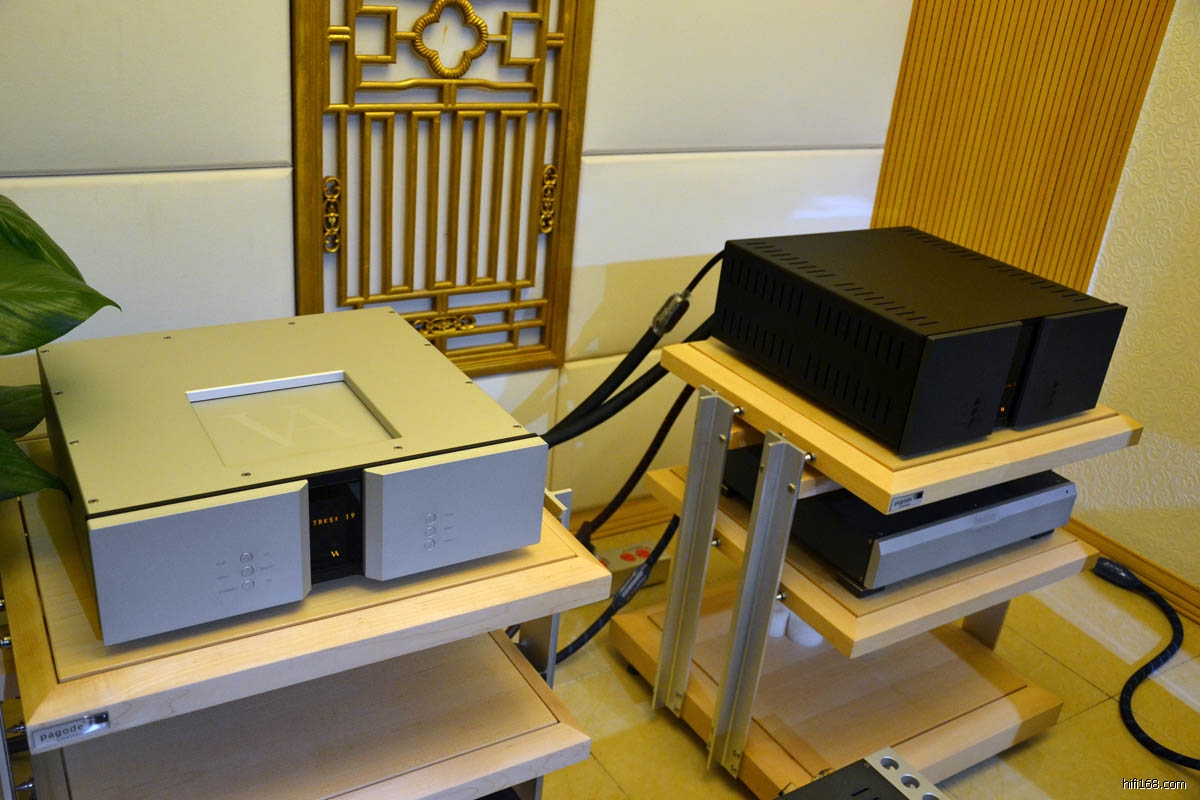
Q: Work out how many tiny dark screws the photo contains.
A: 12